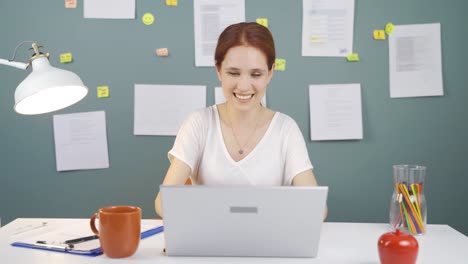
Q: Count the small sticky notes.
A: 11